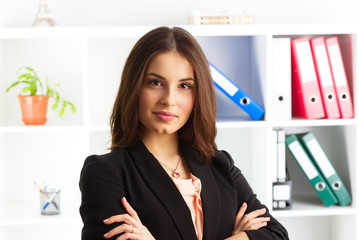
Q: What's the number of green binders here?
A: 2